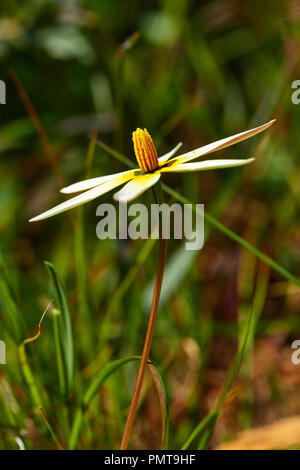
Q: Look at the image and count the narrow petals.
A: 6